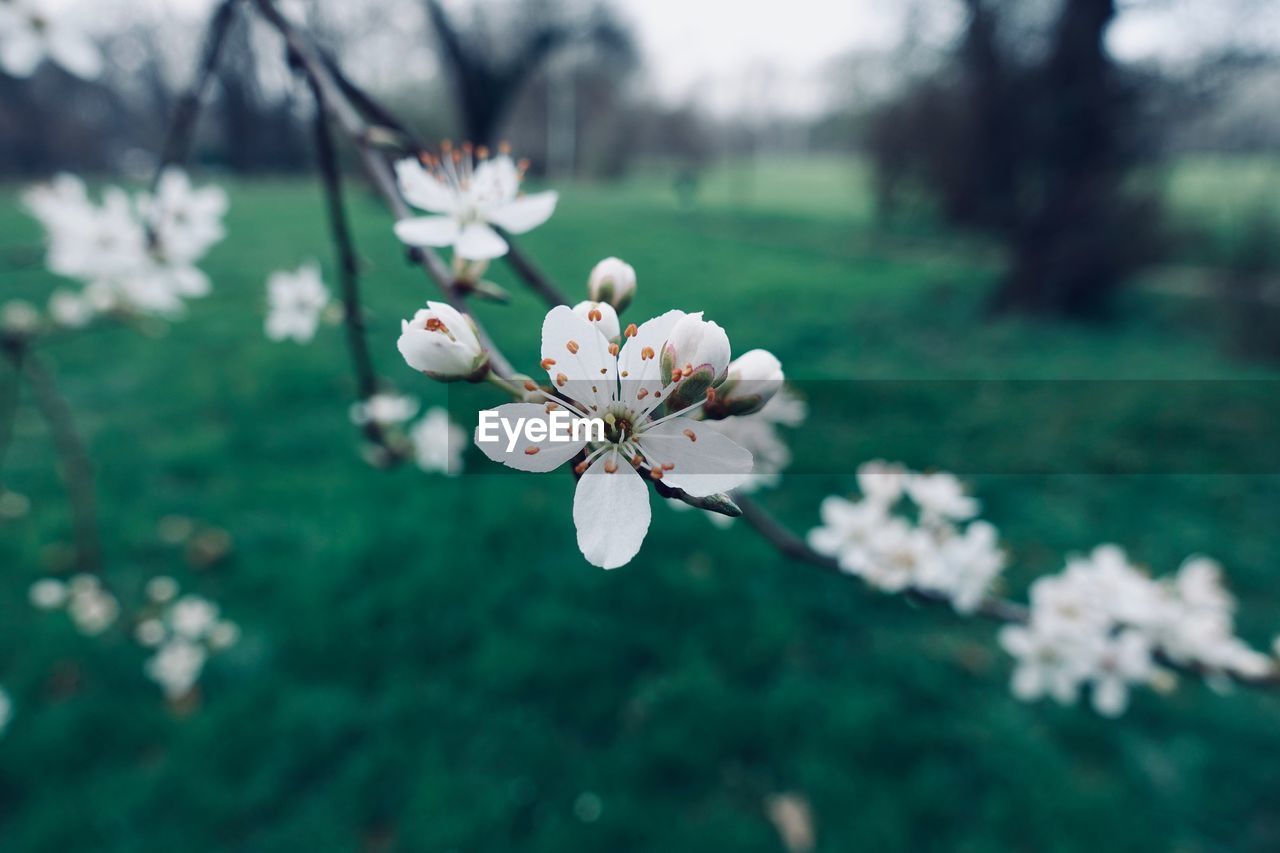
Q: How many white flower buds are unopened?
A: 5